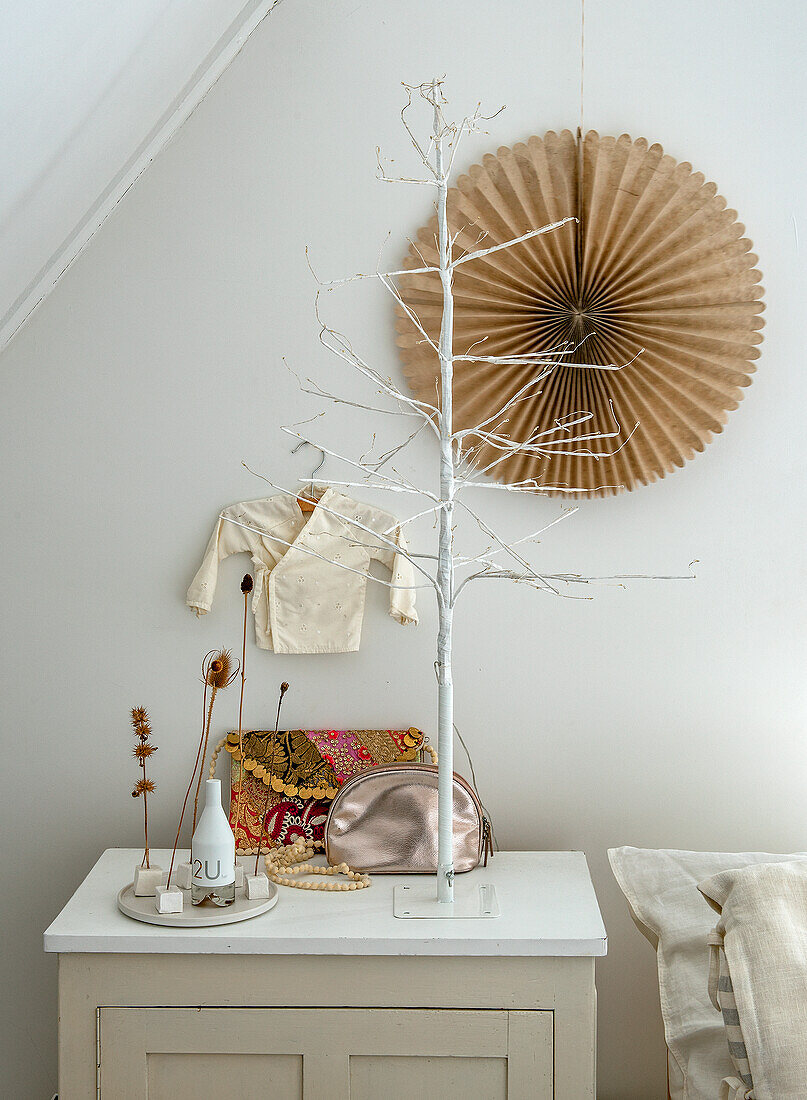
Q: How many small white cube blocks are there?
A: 5